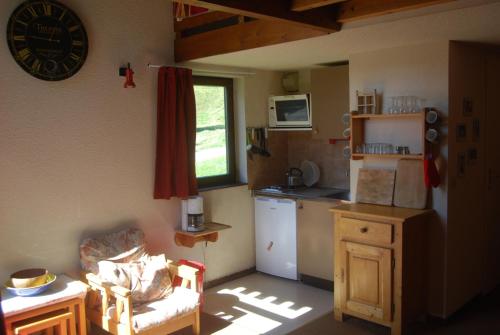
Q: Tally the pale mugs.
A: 5